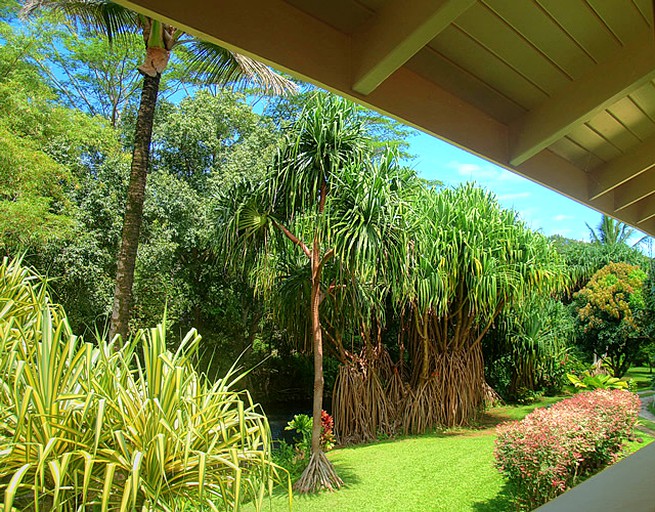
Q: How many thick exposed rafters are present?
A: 5